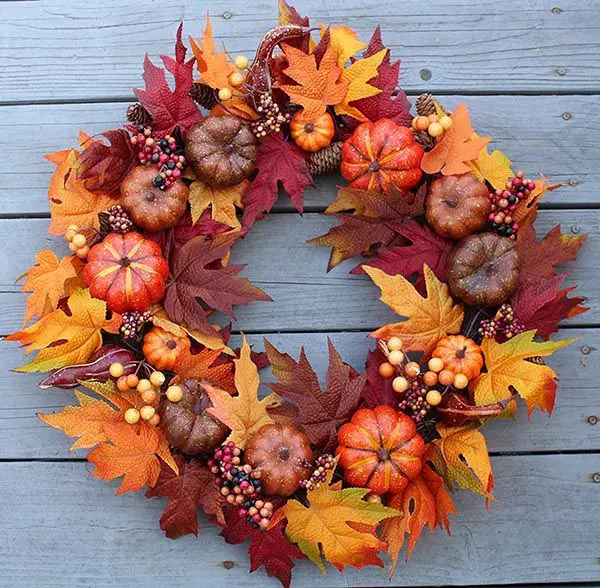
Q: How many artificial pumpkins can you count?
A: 12